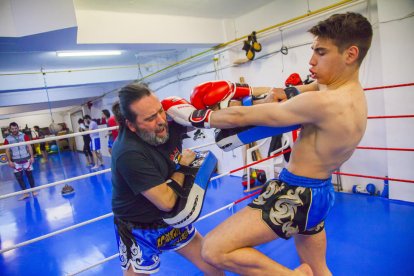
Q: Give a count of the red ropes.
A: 4